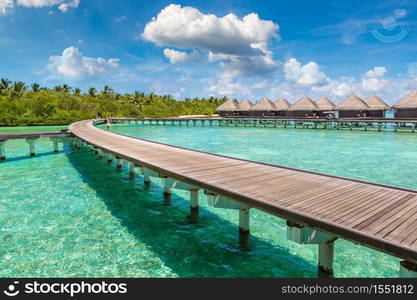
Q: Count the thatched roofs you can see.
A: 9